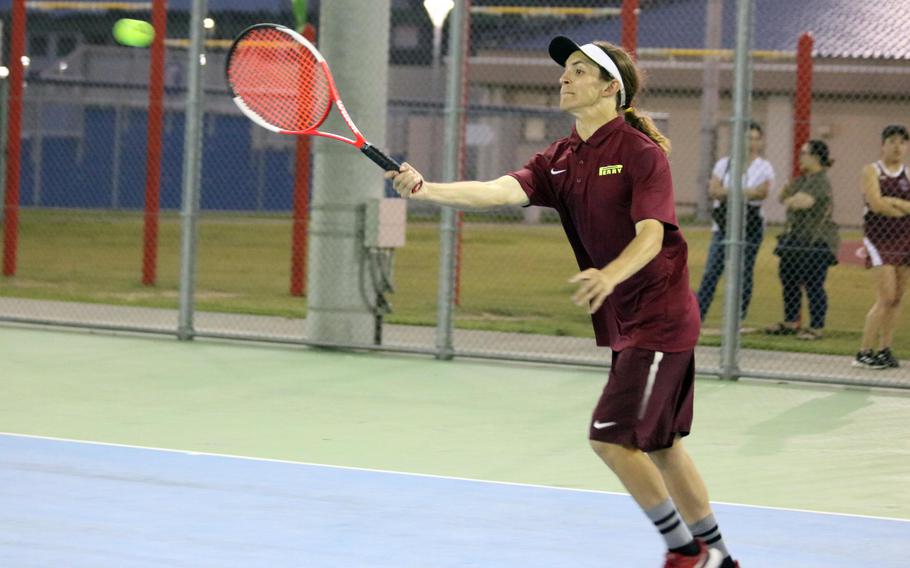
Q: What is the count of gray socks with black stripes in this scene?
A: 2